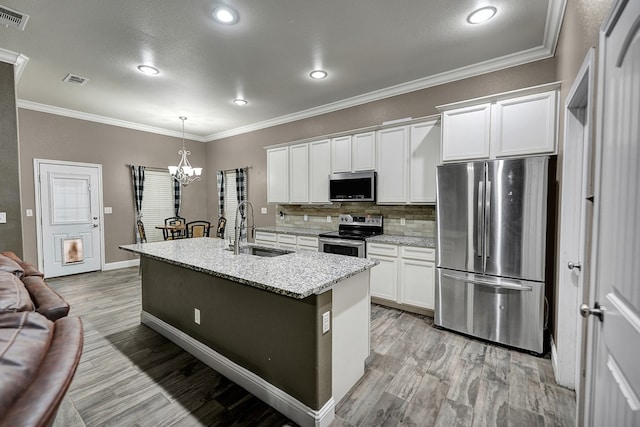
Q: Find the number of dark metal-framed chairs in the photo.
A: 4